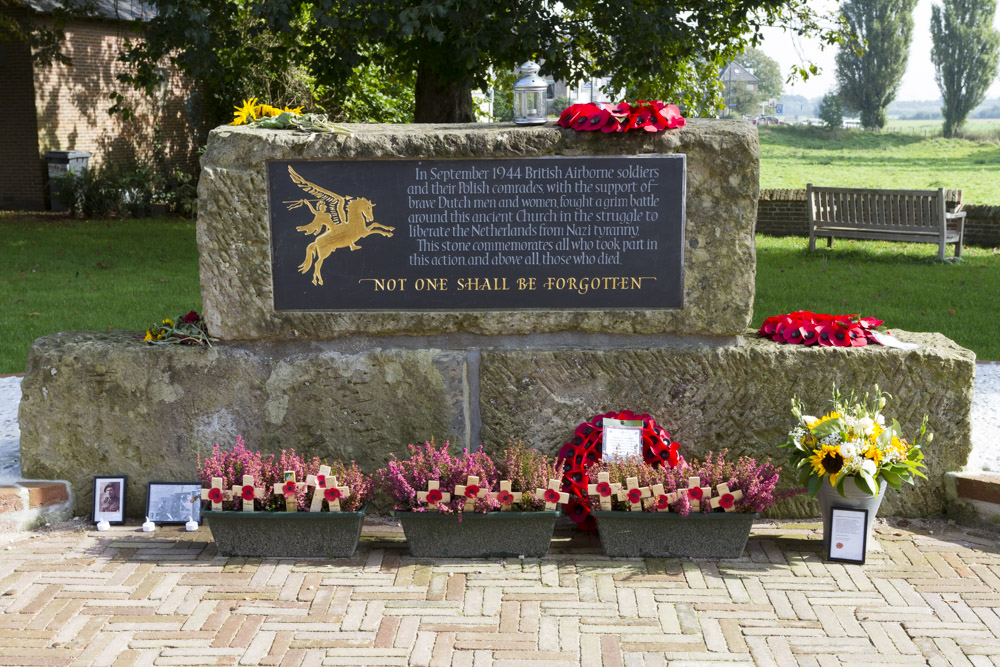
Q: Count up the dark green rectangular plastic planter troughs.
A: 3